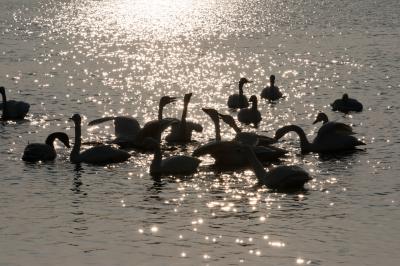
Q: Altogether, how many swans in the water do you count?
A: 15